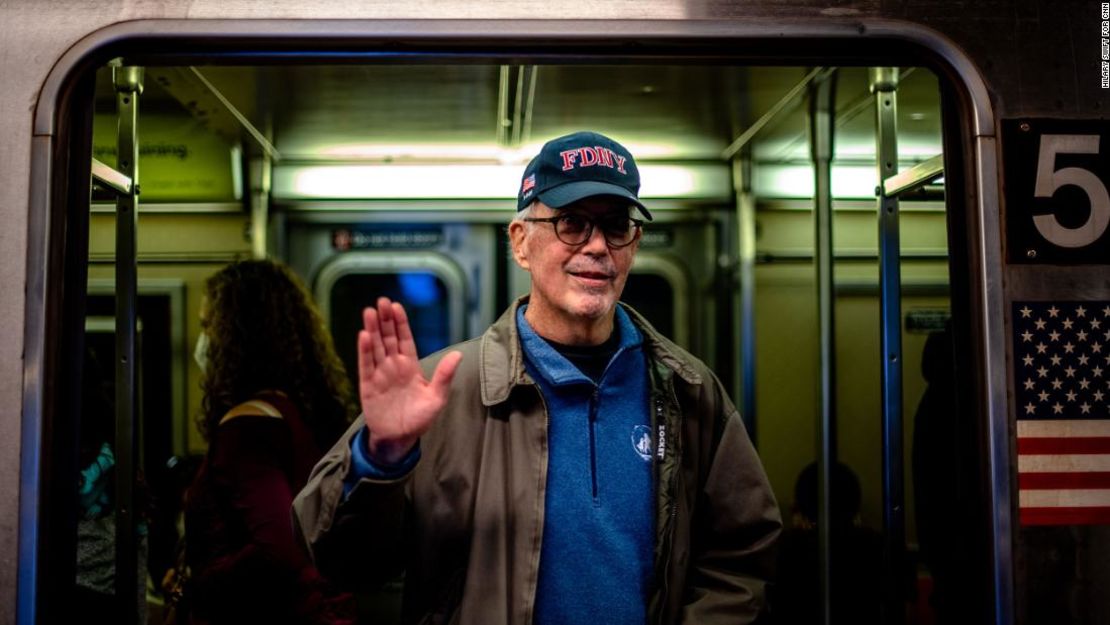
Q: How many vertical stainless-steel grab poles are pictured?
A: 5